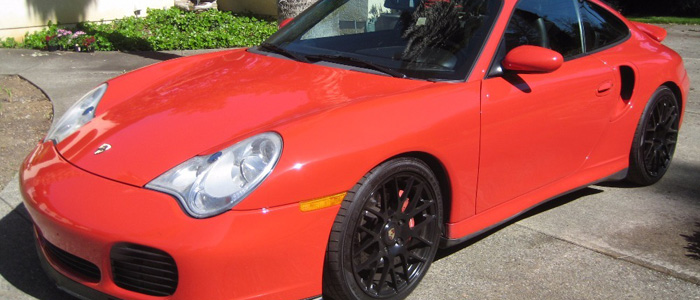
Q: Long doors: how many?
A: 1